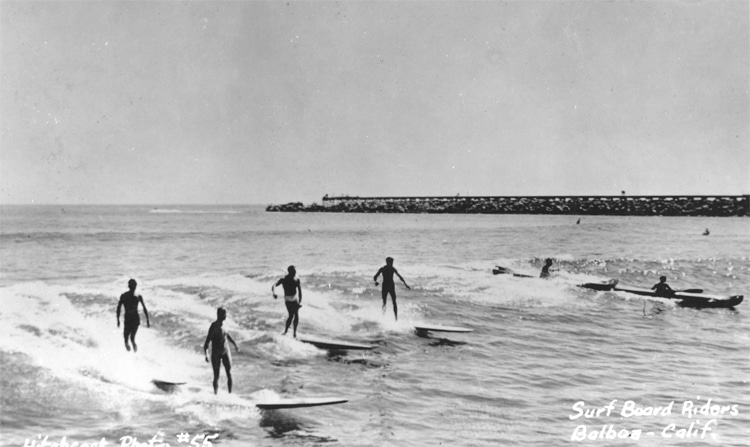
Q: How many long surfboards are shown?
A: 4